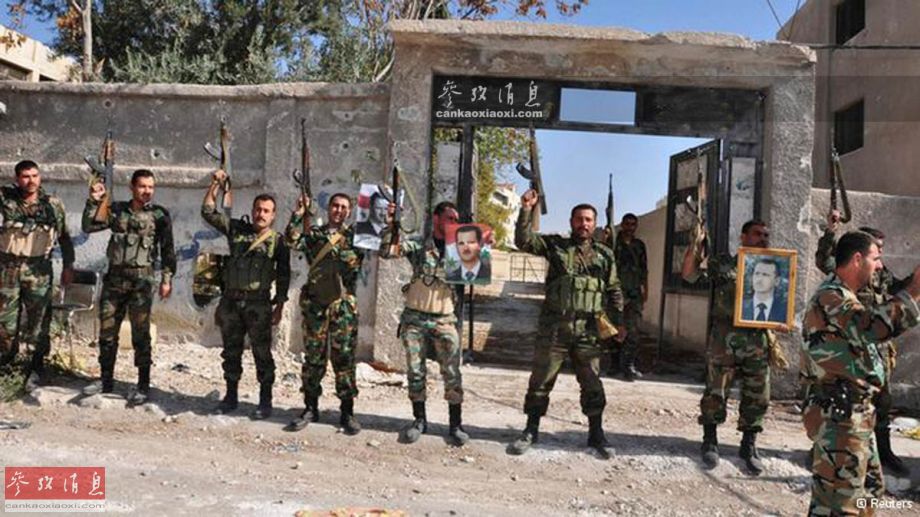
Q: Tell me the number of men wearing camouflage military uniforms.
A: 10